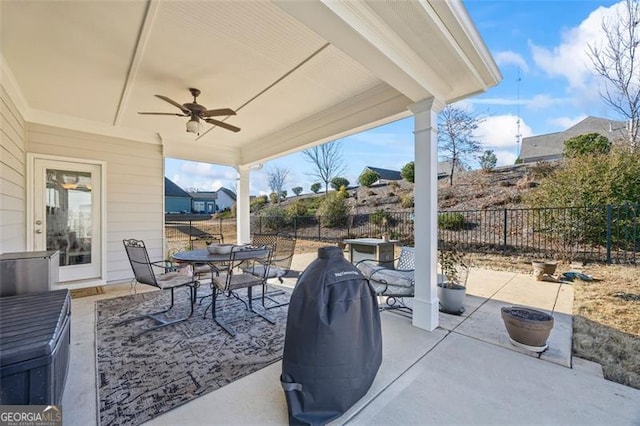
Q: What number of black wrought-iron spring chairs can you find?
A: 4